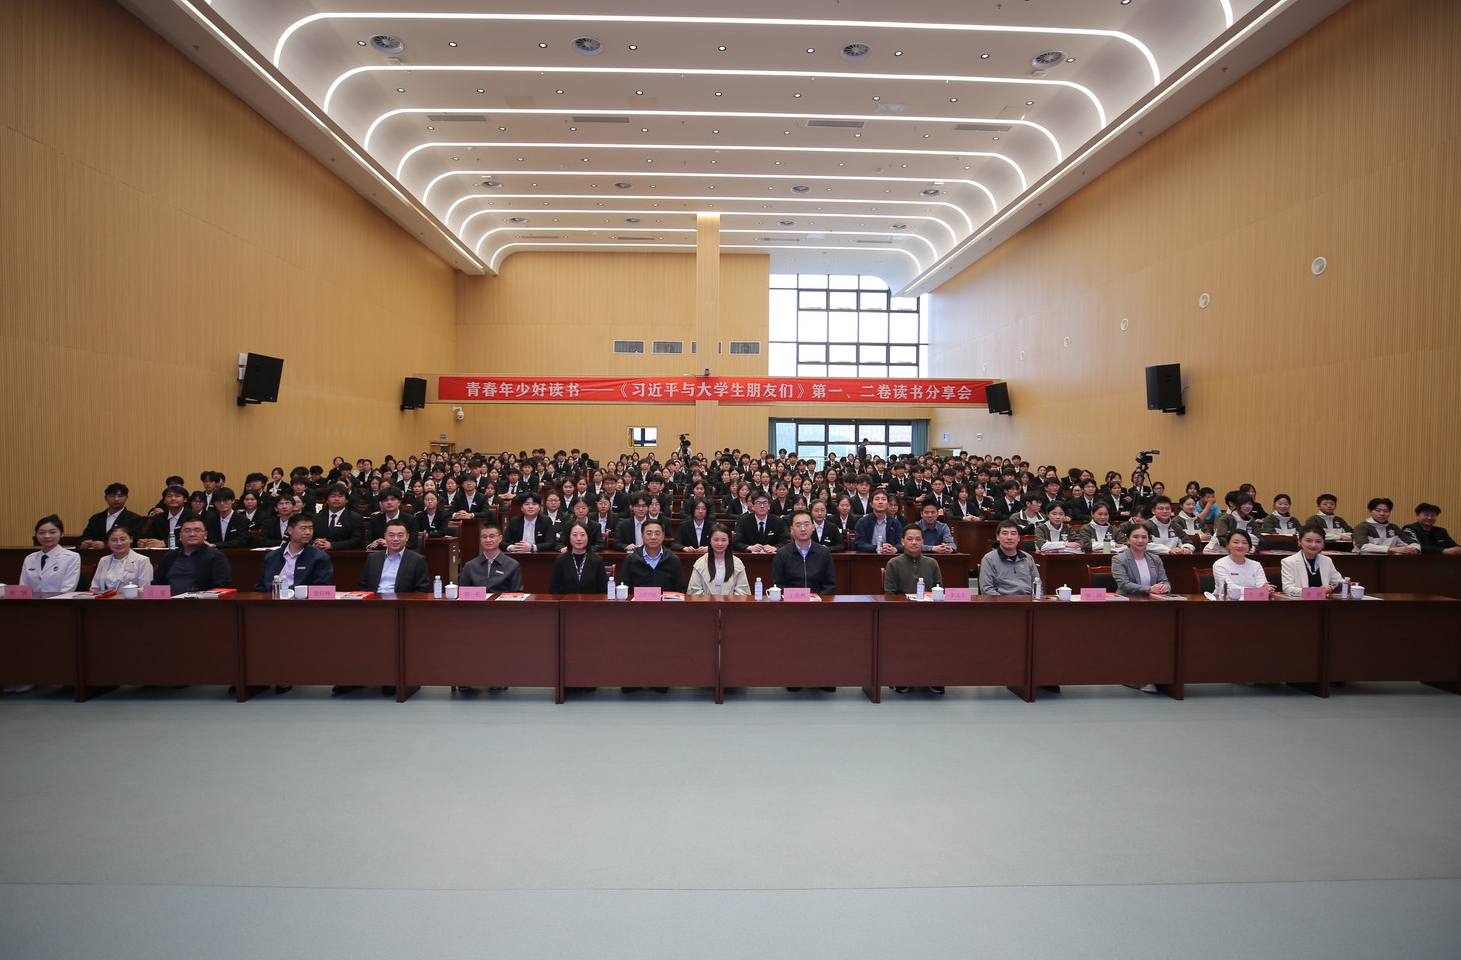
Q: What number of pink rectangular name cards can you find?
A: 10